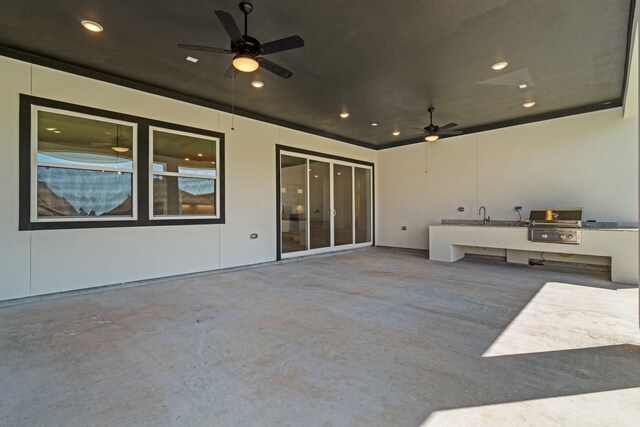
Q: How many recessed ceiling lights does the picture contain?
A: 6